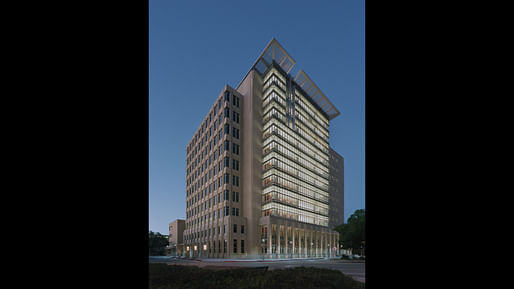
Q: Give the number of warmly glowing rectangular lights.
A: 3